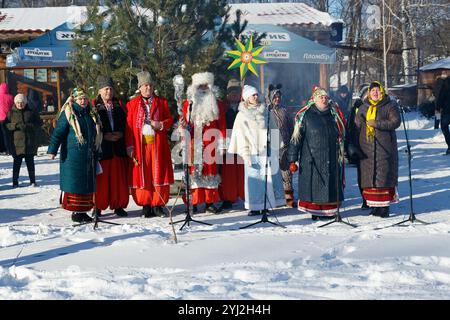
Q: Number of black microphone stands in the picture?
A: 5